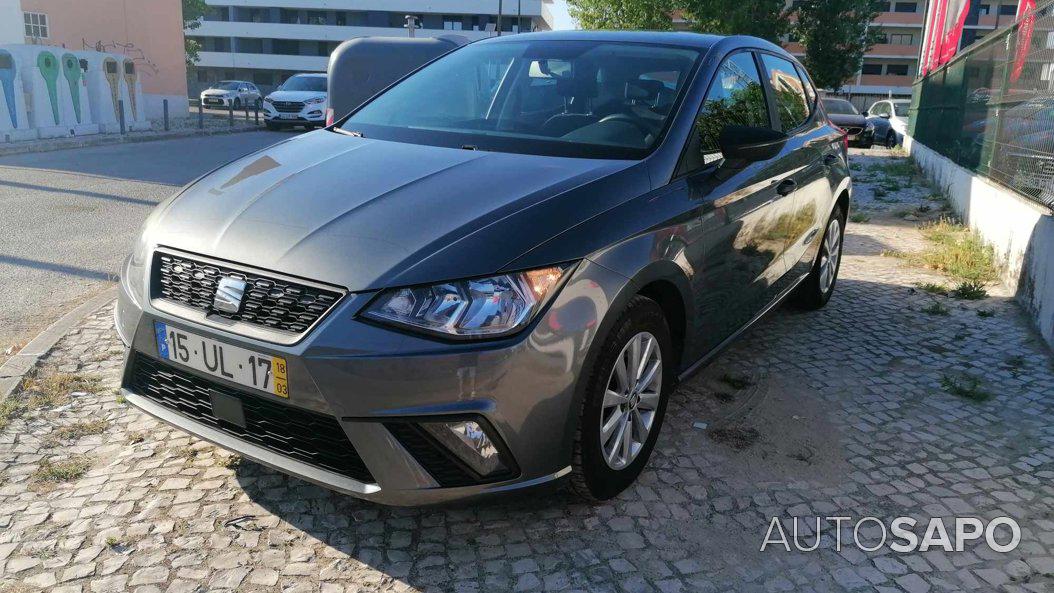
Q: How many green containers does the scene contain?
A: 2